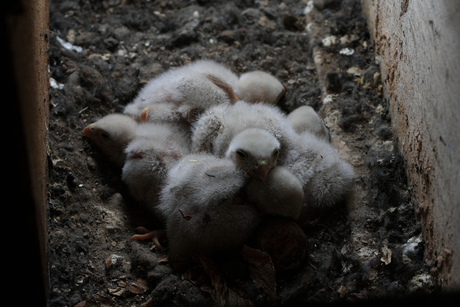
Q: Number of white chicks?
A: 5